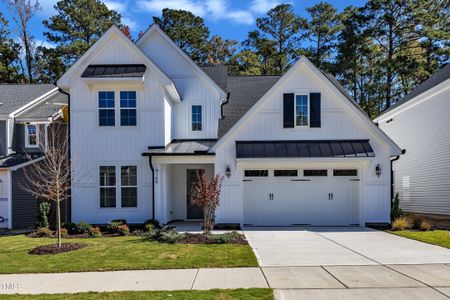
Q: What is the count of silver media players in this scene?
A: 0